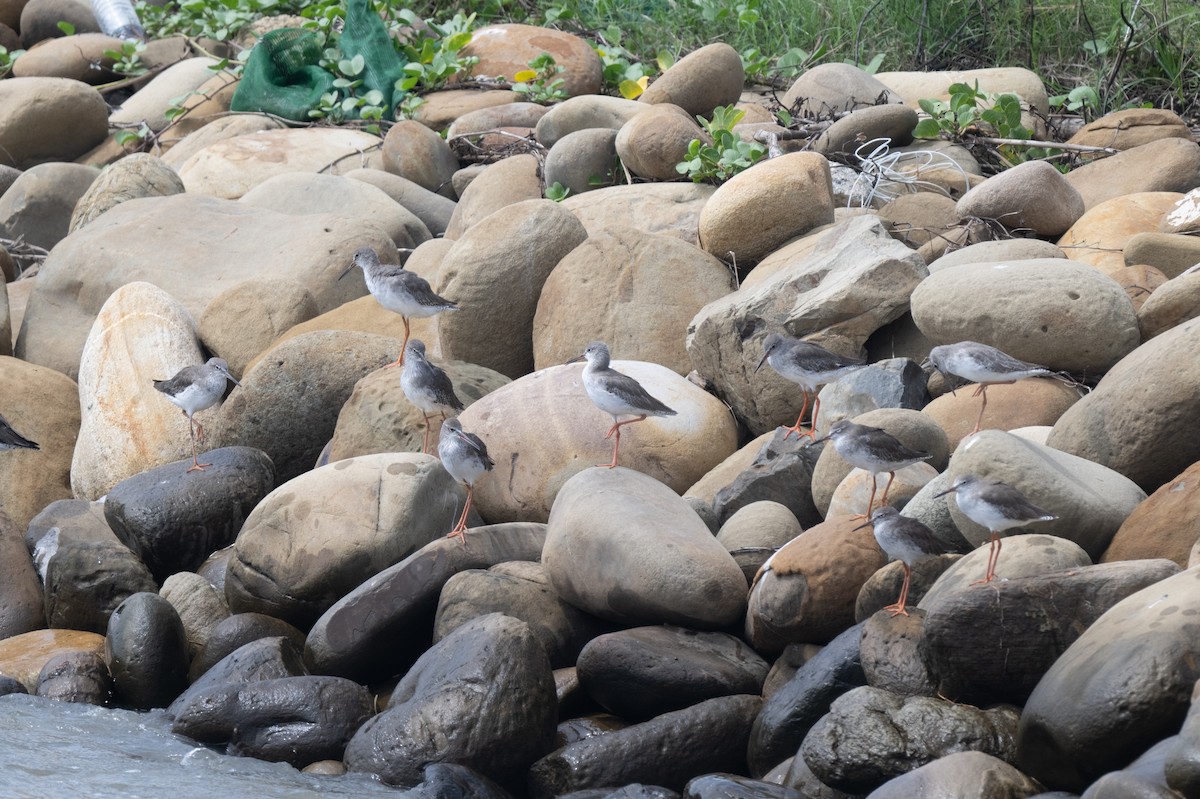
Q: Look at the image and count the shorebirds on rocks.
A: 11